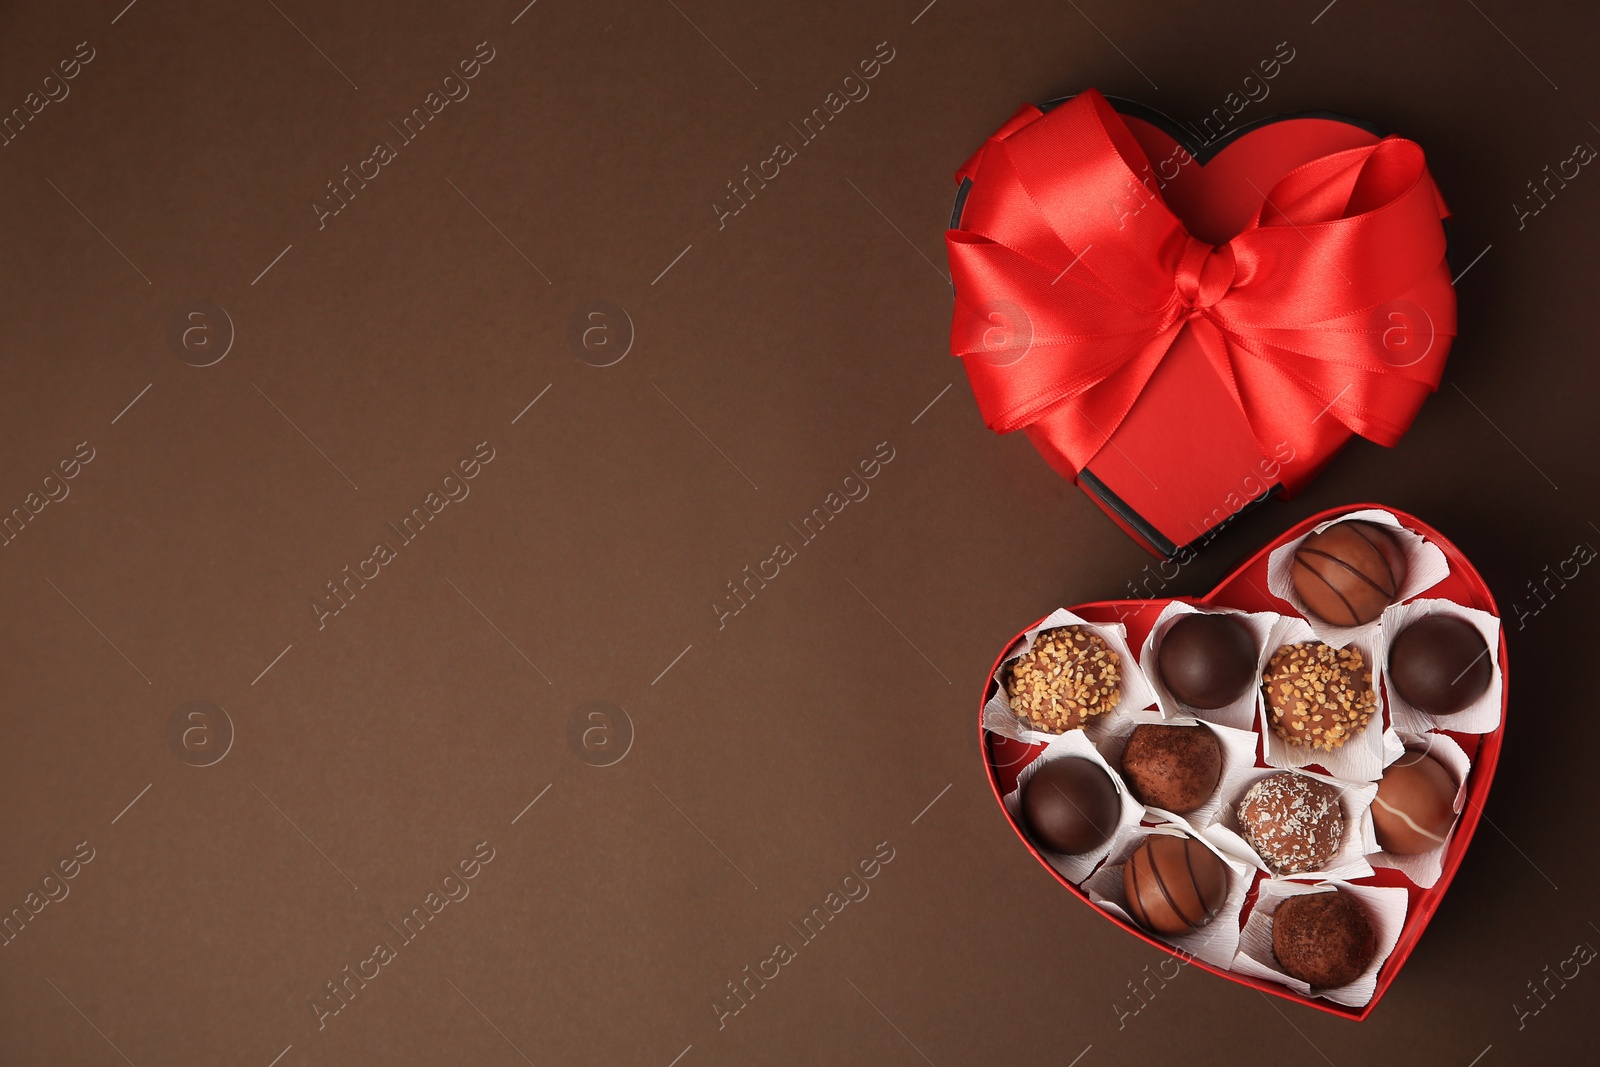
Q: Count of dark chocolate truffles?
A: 3